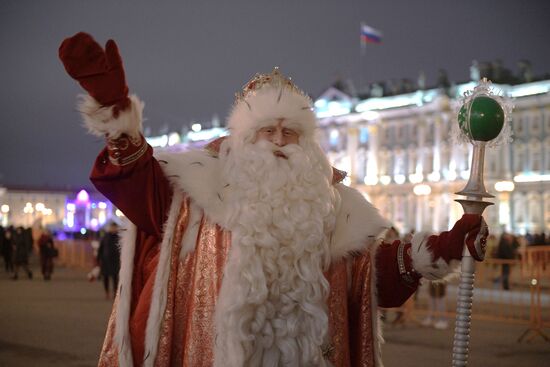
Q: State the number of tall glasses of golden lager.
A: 0